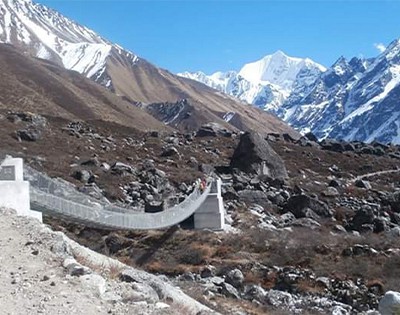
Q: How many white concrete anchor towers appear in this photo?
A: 2